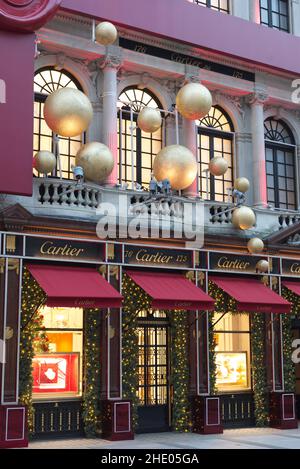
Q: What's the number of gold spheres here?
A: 12